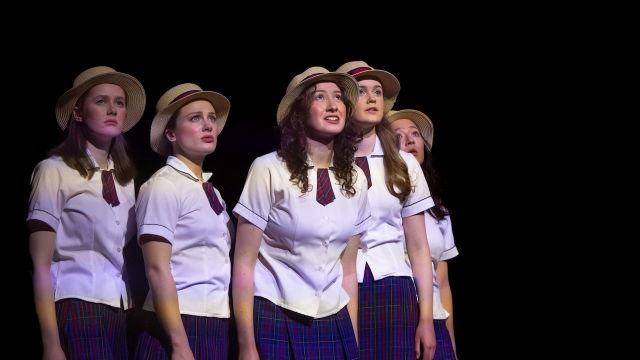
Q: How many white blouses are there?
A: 5